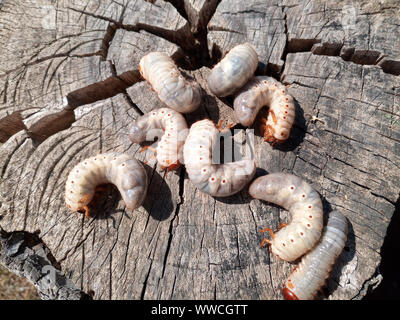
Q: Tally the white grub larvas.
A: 8